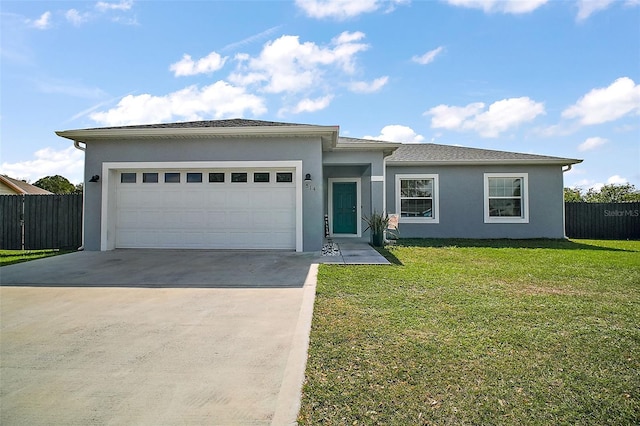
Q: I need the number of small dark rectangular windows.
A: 8